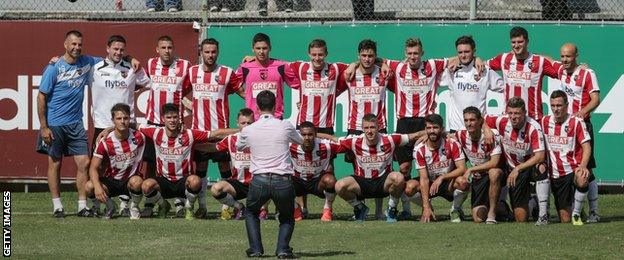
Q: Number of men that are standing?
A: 12